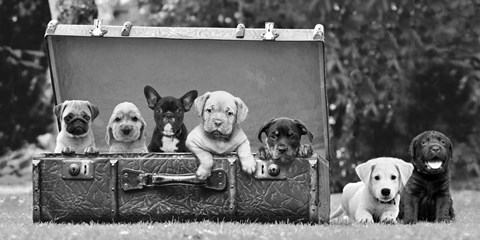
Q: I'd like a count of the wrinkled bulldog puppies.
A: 1